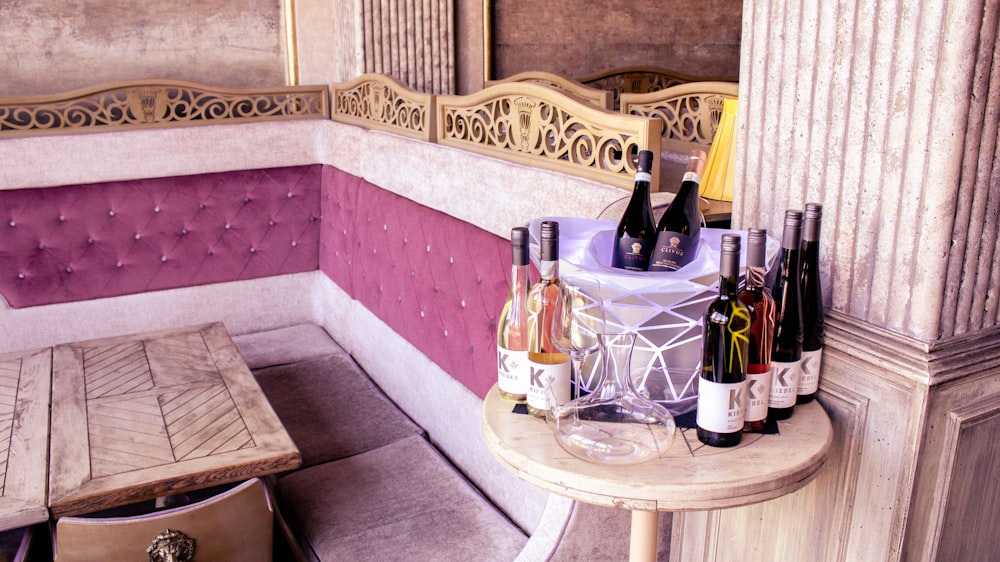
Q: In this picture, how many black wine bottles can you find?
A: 5